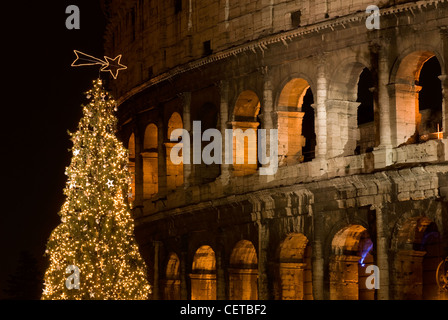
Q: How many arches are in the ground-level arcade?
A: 6